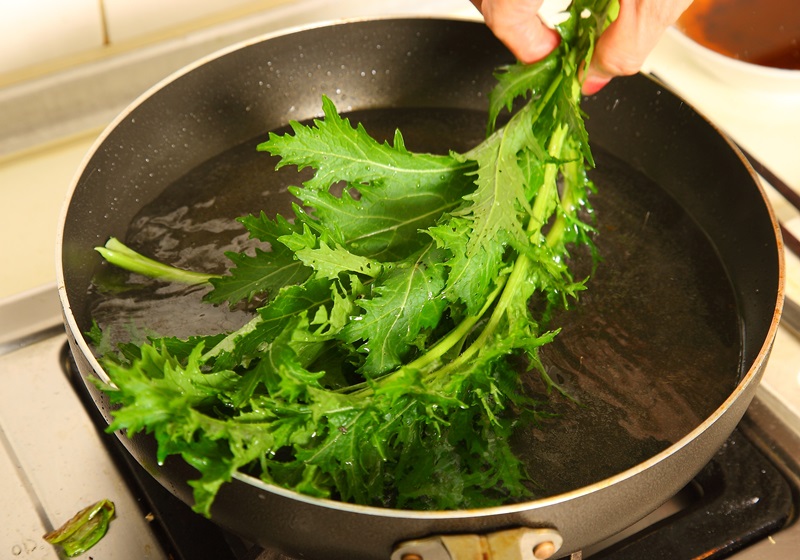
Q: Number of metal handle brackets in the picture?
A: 1